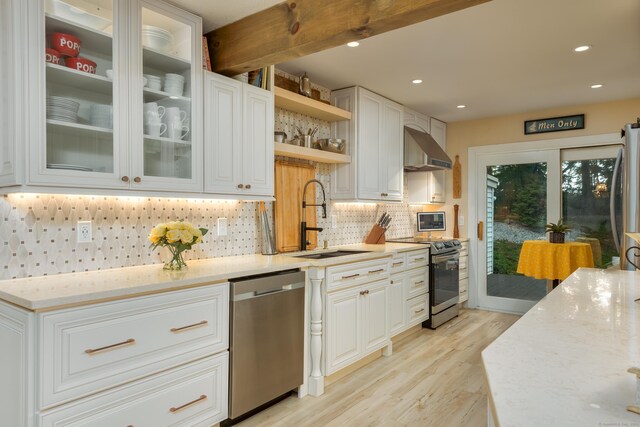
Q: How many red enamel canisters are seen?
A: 3